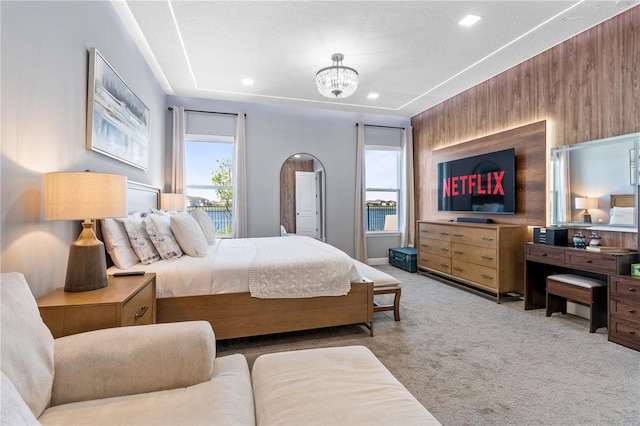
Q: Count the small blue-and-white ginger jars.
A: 2